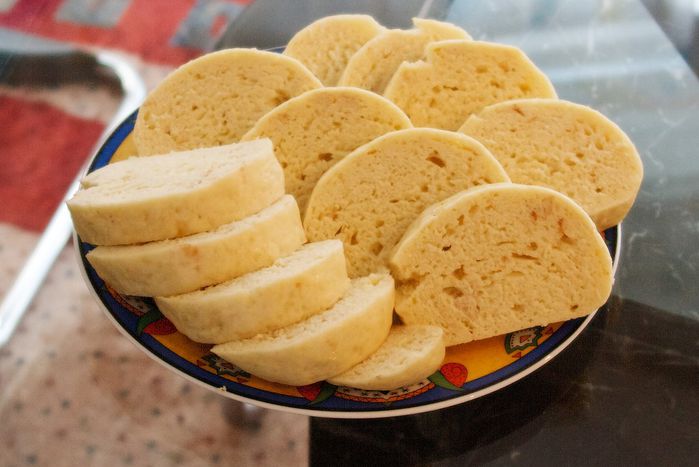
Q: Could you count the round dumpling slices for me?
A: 13